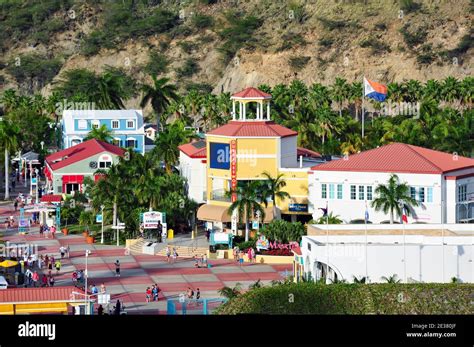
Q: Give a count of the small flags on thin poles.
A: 3